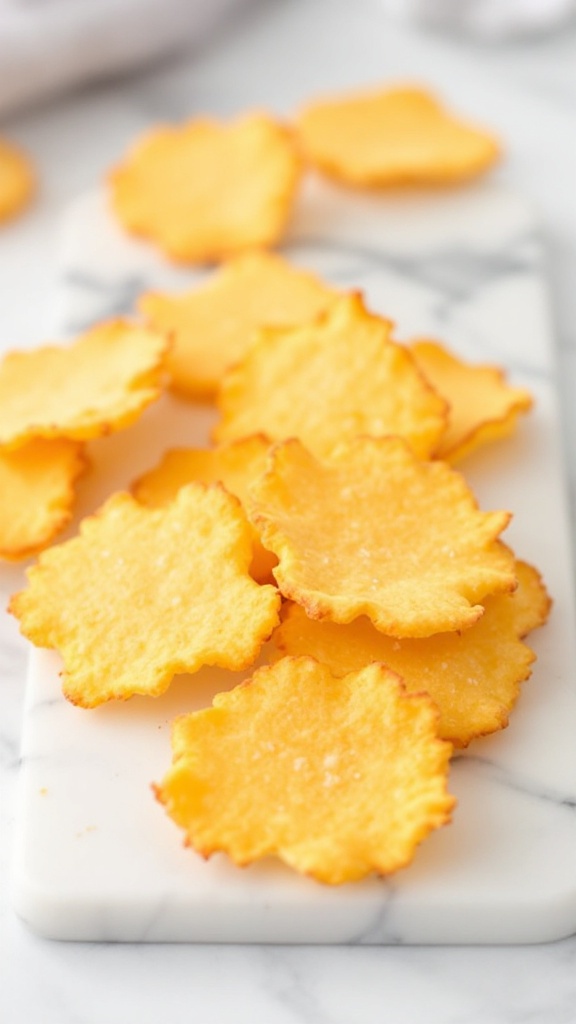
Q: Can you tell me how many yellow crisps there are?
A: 13